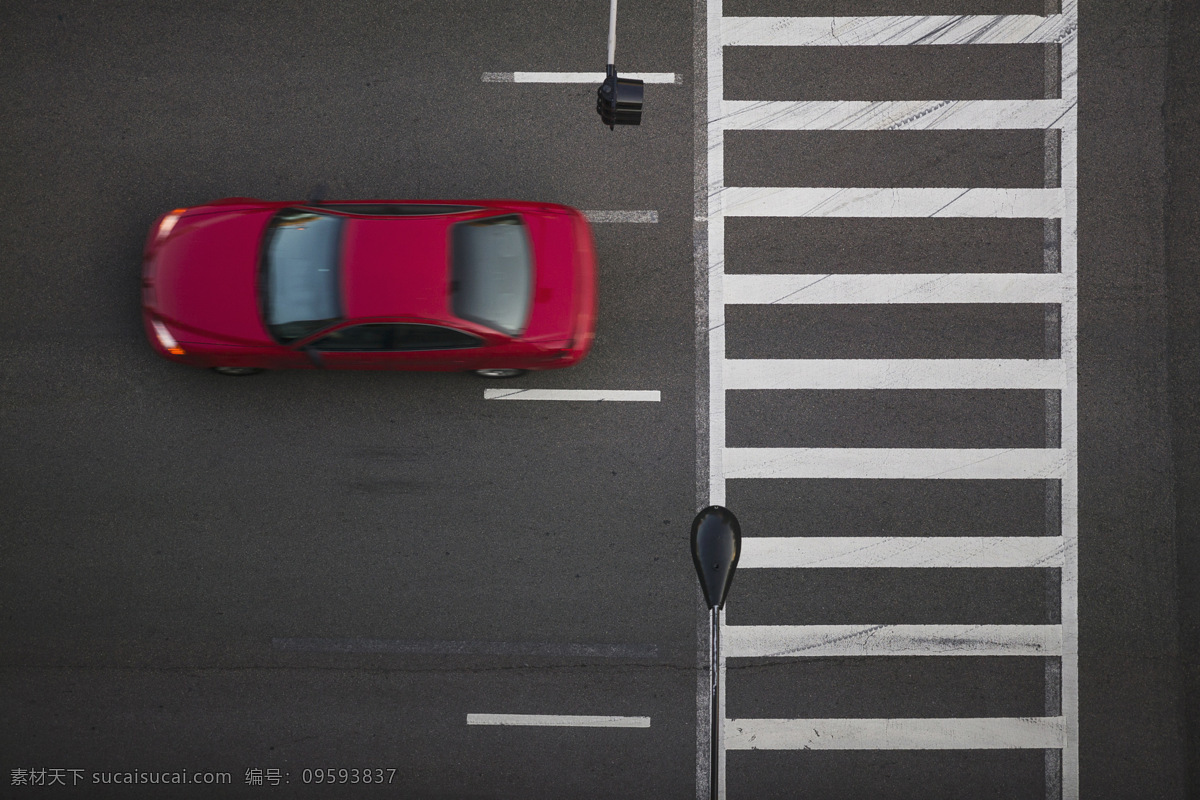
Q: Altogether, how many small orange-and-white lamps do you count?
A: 2